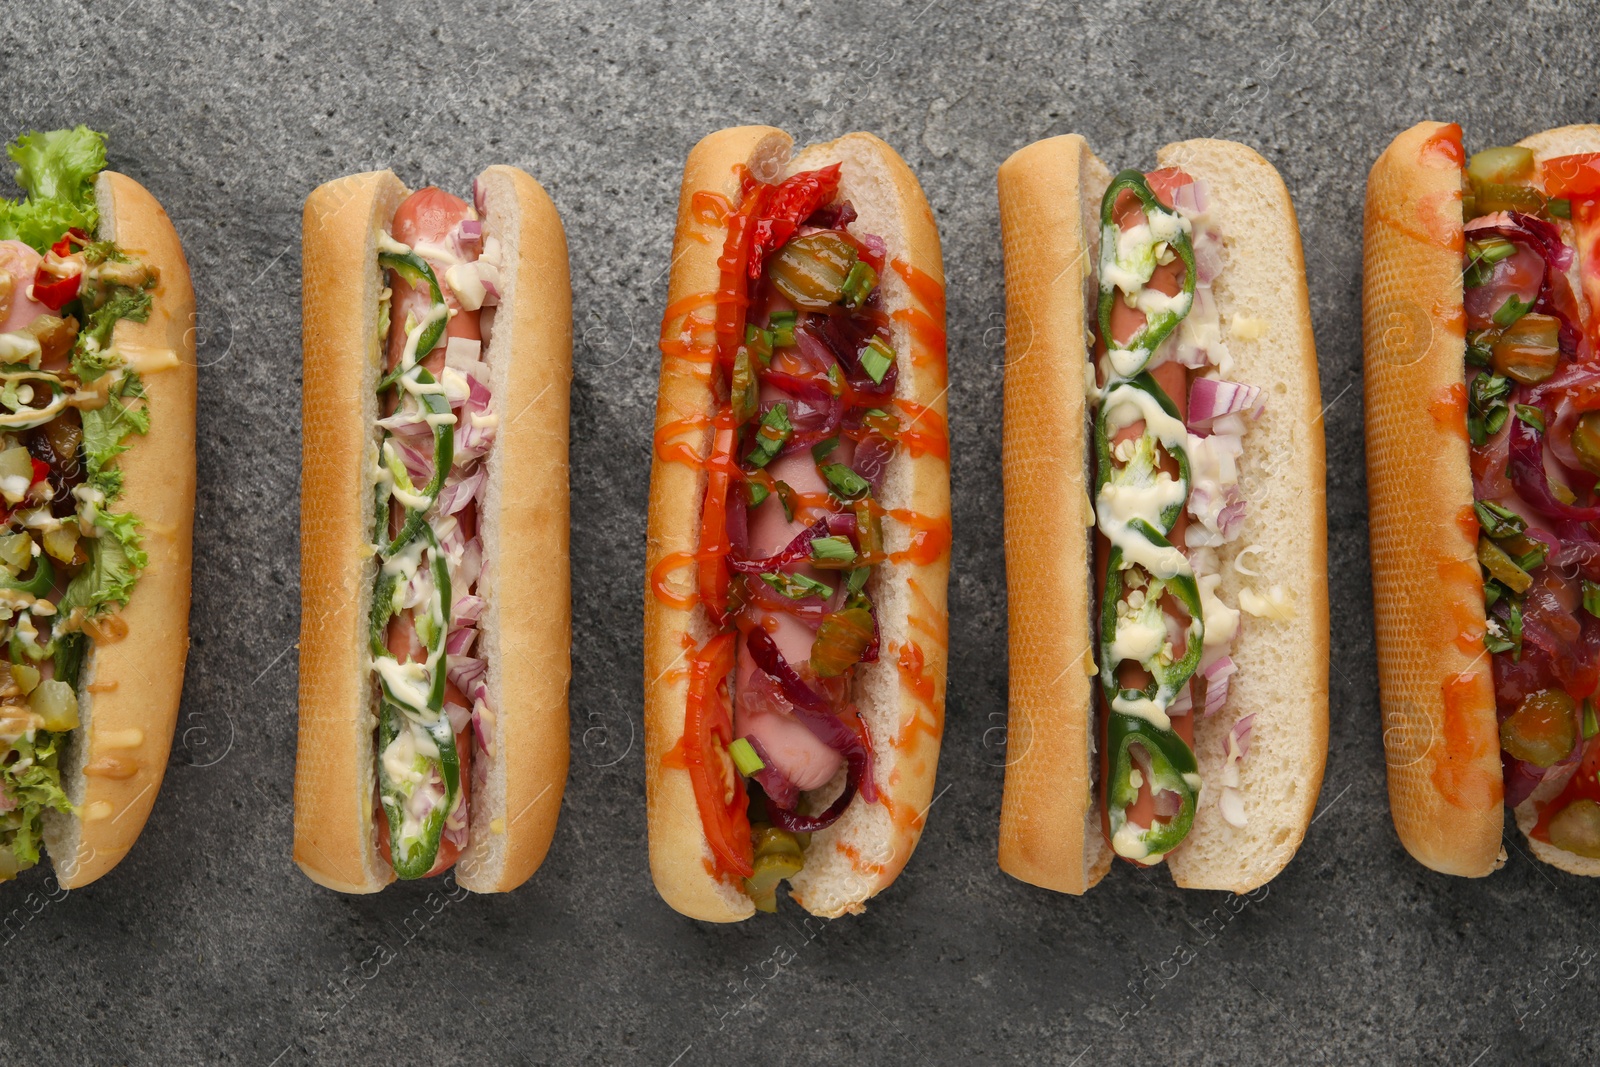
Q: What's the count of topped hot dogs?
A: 5